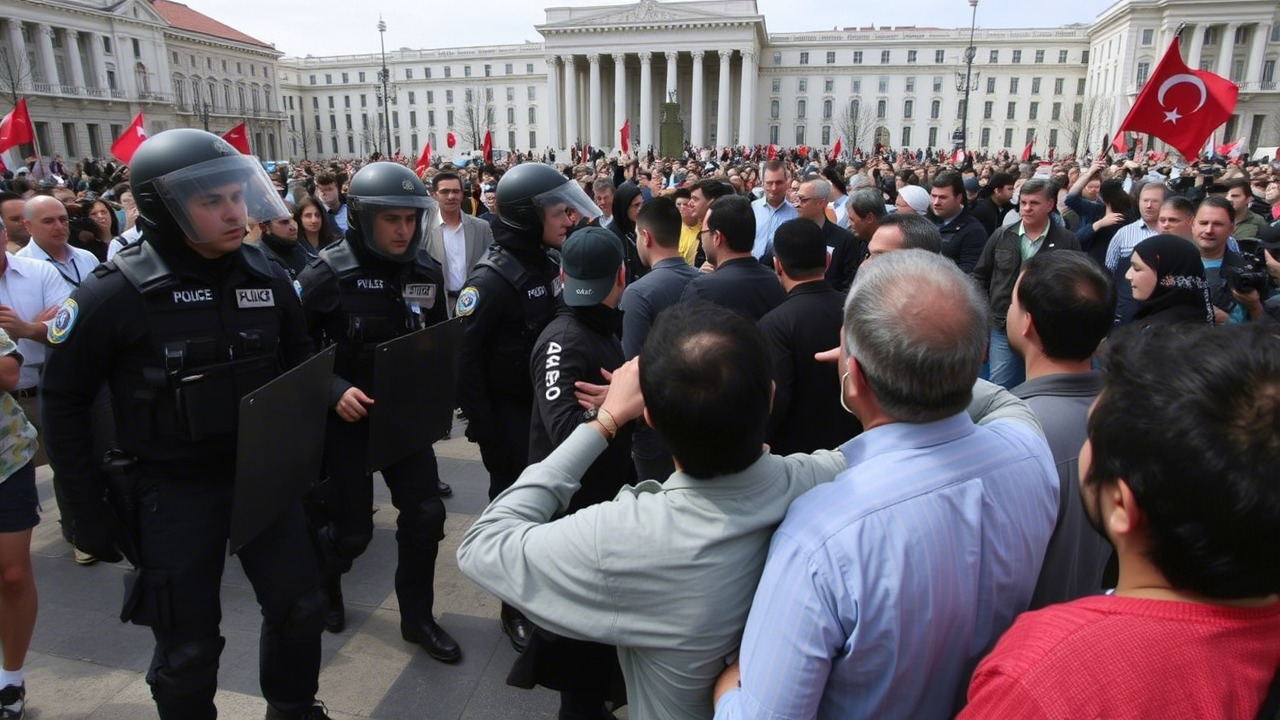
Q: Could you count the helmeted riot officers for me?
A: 3